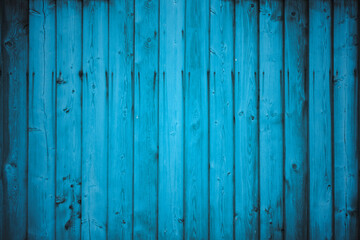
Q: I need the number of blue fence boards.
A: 14